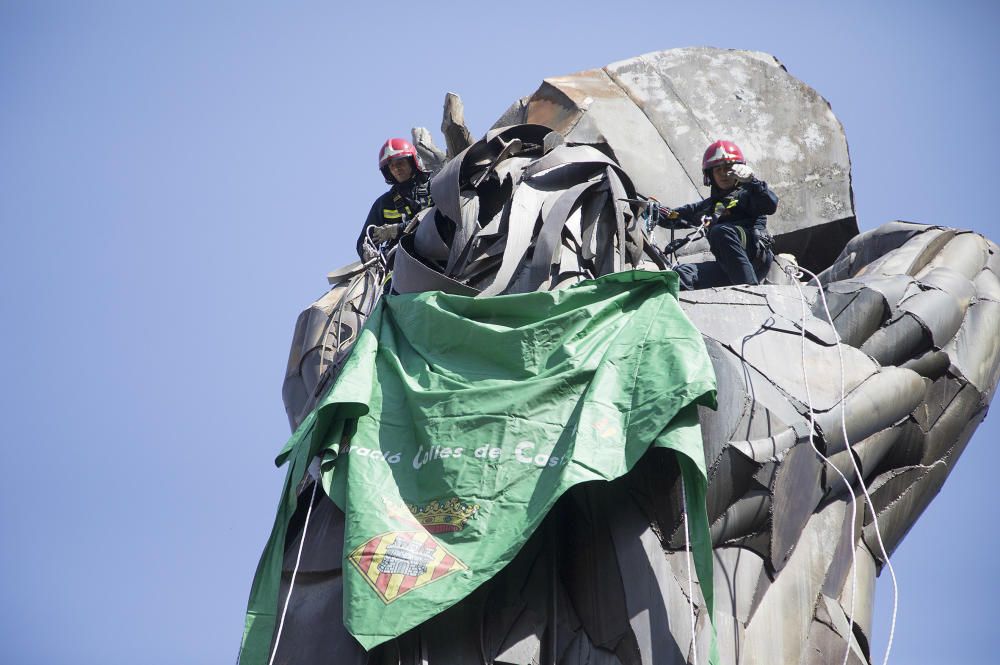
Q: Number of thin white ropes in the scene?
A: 4